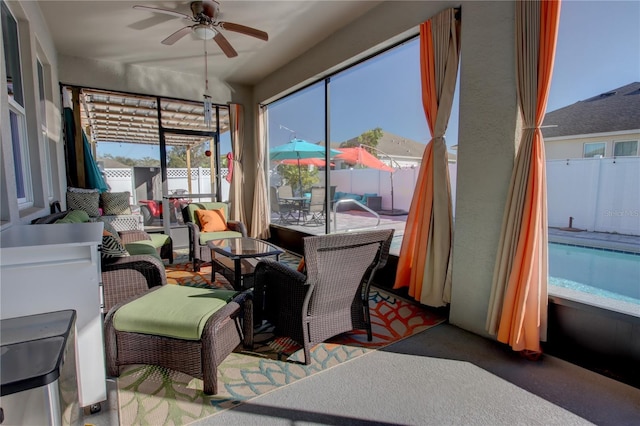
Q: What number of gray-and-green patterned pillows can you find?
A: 2